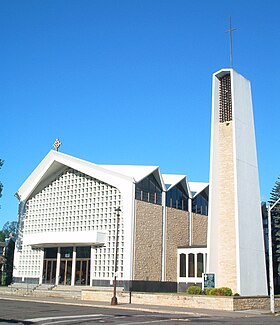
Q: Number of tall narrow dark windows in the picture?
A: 3